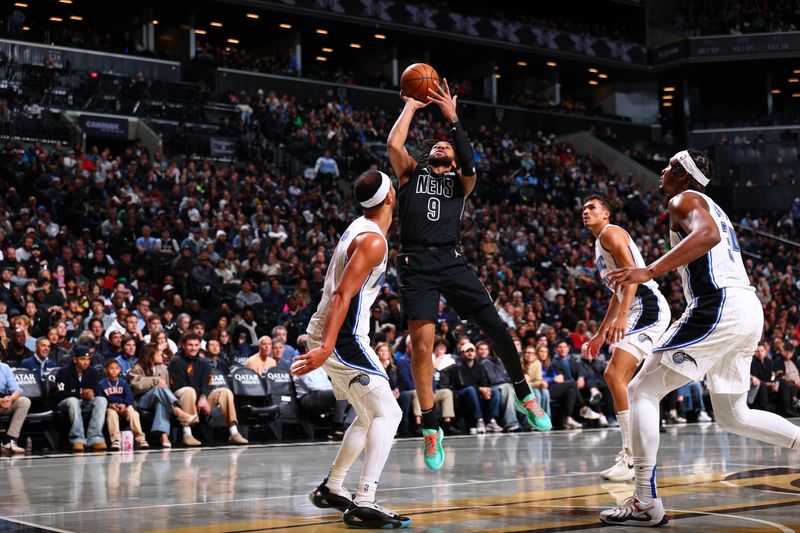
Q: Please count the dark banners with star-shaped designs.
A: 1